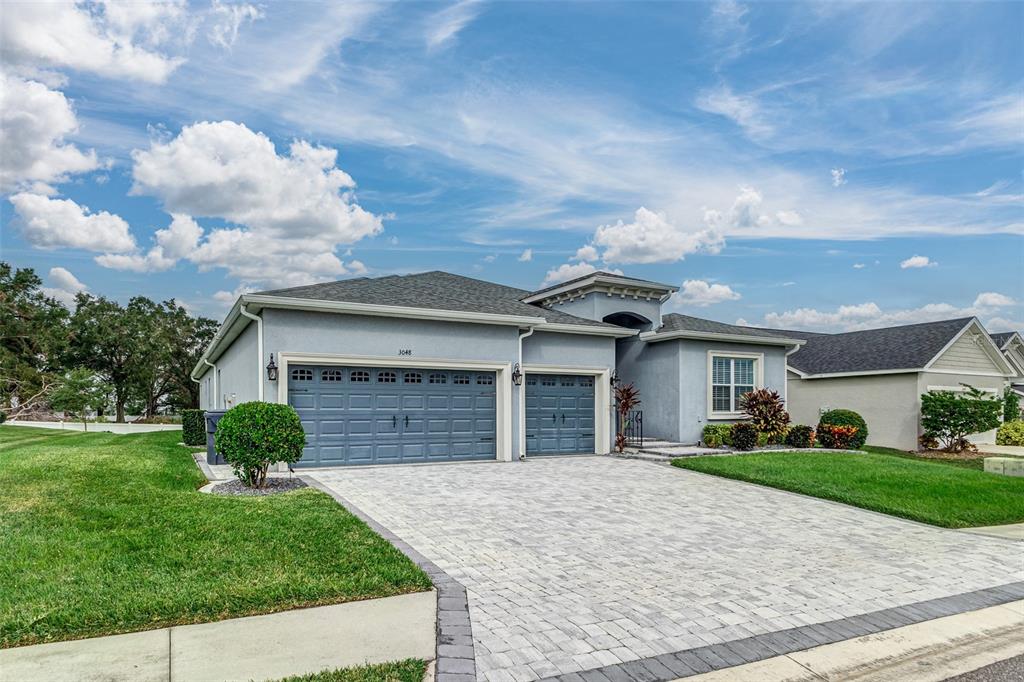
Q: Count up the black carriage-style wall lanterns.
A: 3